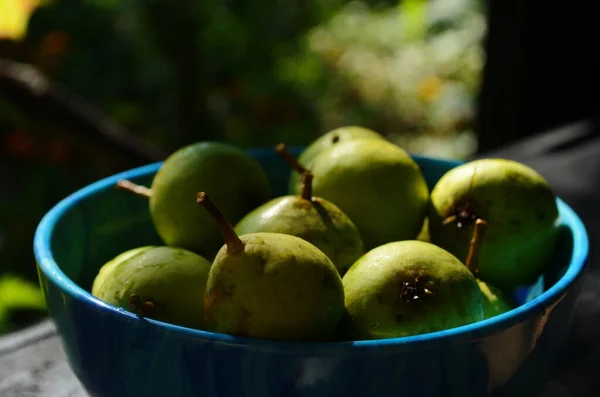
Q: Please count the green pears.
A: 9